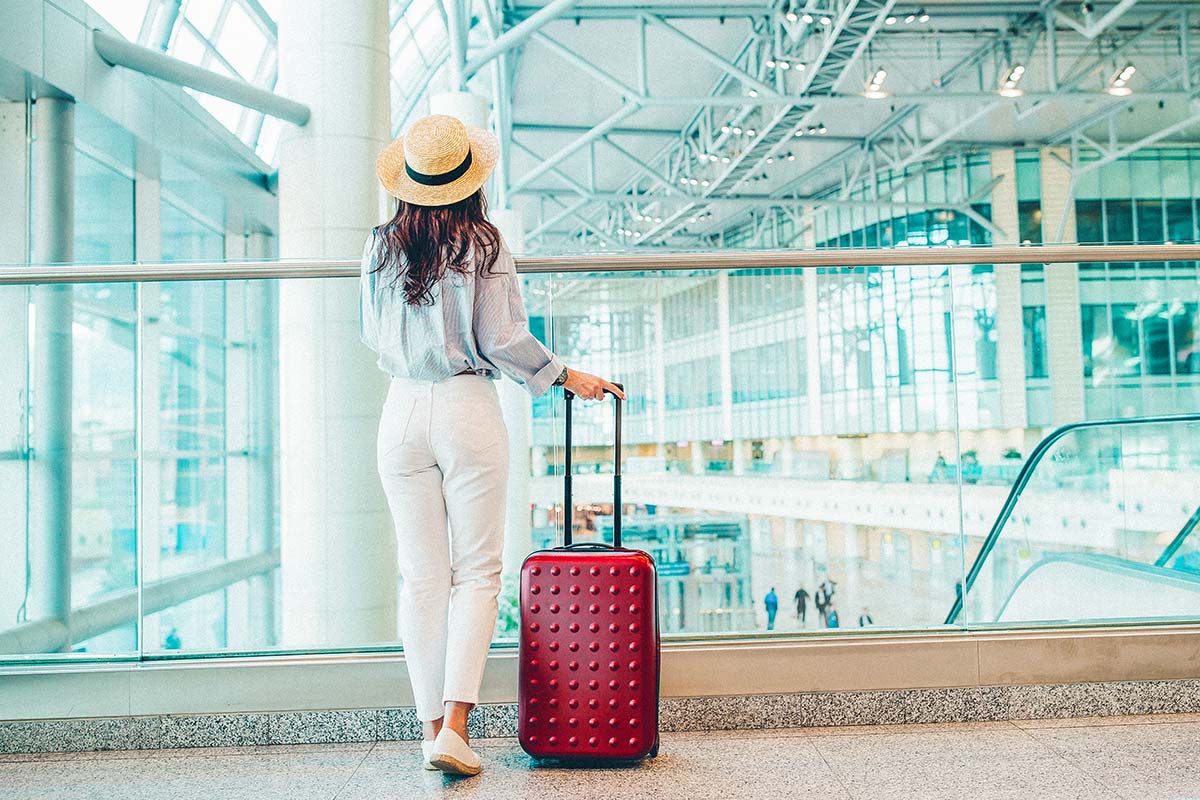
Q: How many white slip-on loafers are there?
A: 2